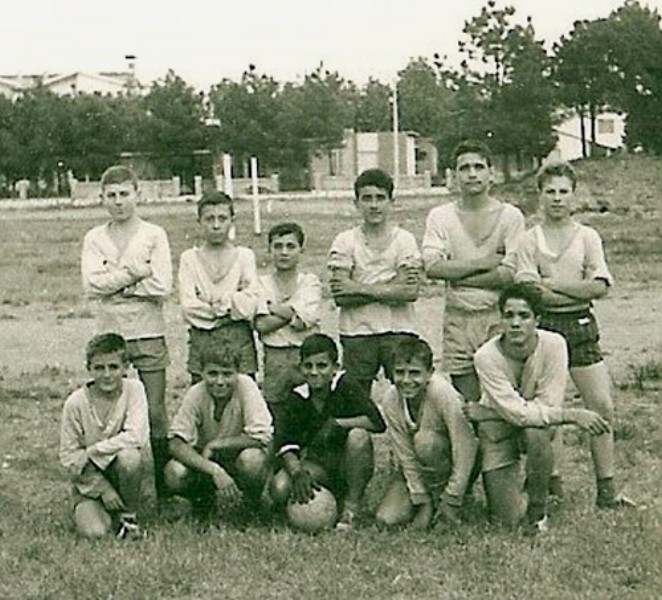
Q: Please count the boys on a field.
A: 11